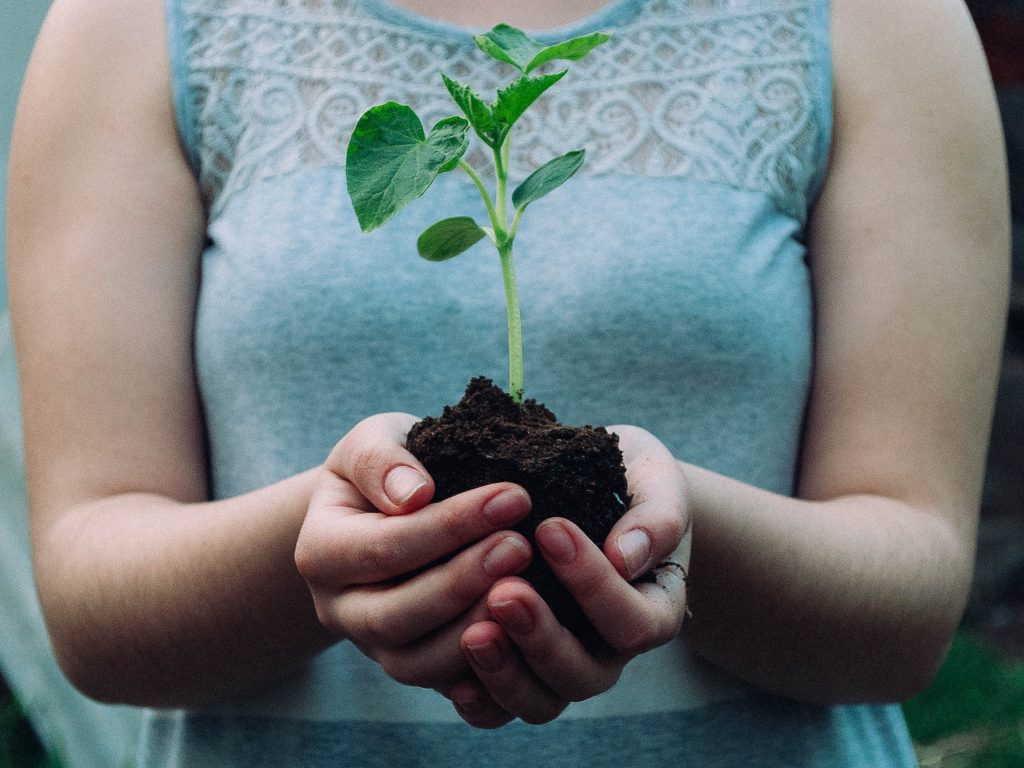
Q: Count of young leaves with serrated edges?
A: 2